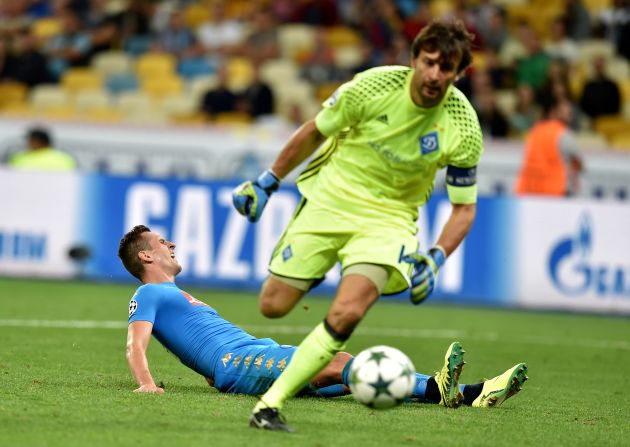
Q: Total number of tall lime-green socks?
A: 1